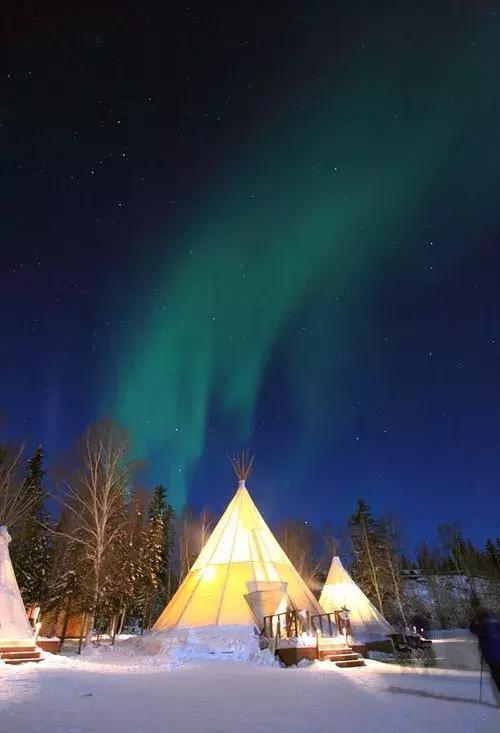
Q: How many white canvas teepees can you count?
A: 3